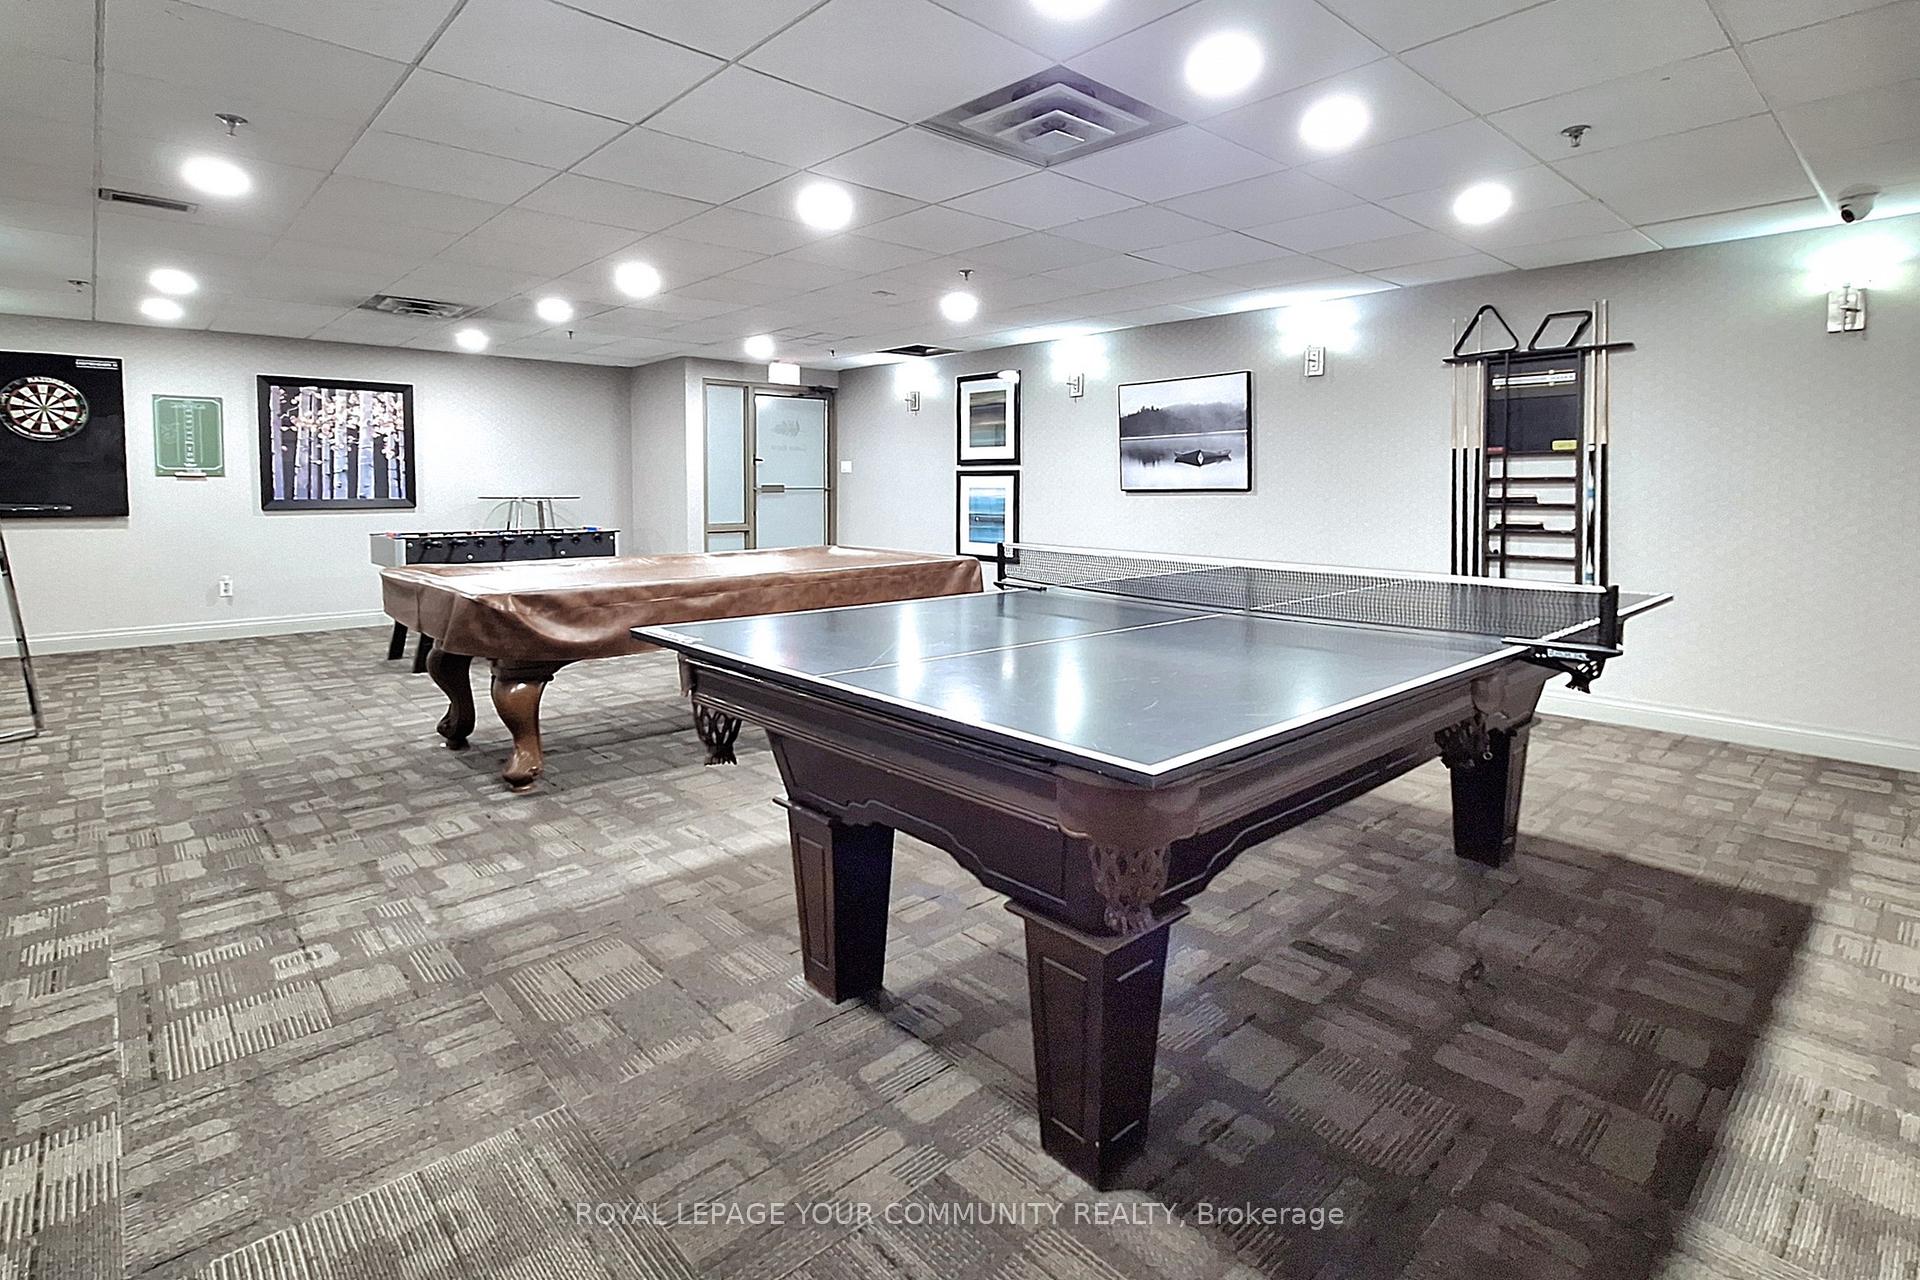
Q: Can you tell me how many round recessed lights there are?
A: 13